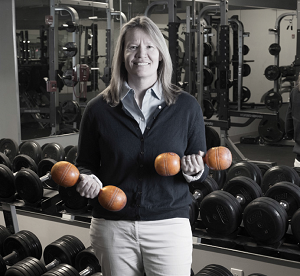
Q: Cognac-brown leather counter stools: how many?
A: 0